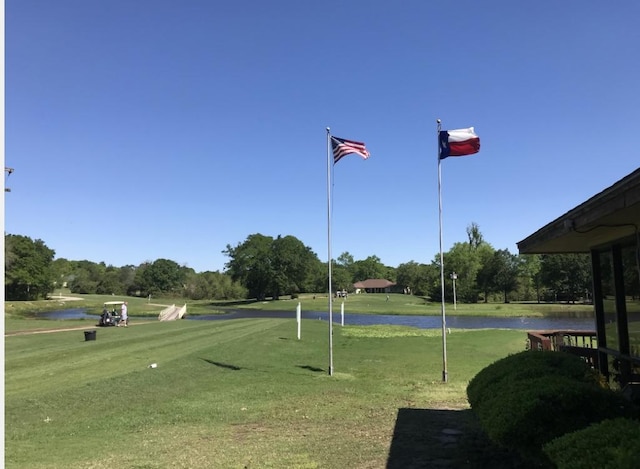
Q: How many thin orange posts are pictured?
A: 0